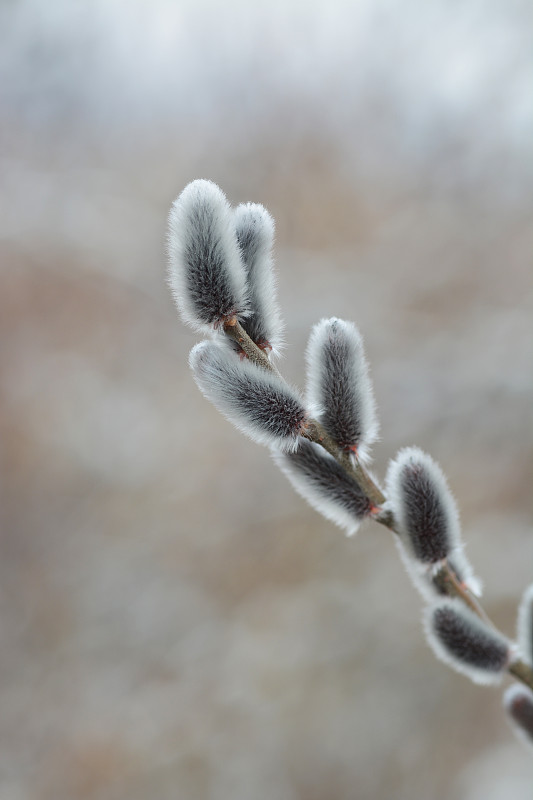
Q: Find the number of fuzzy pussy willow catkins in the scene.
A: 10